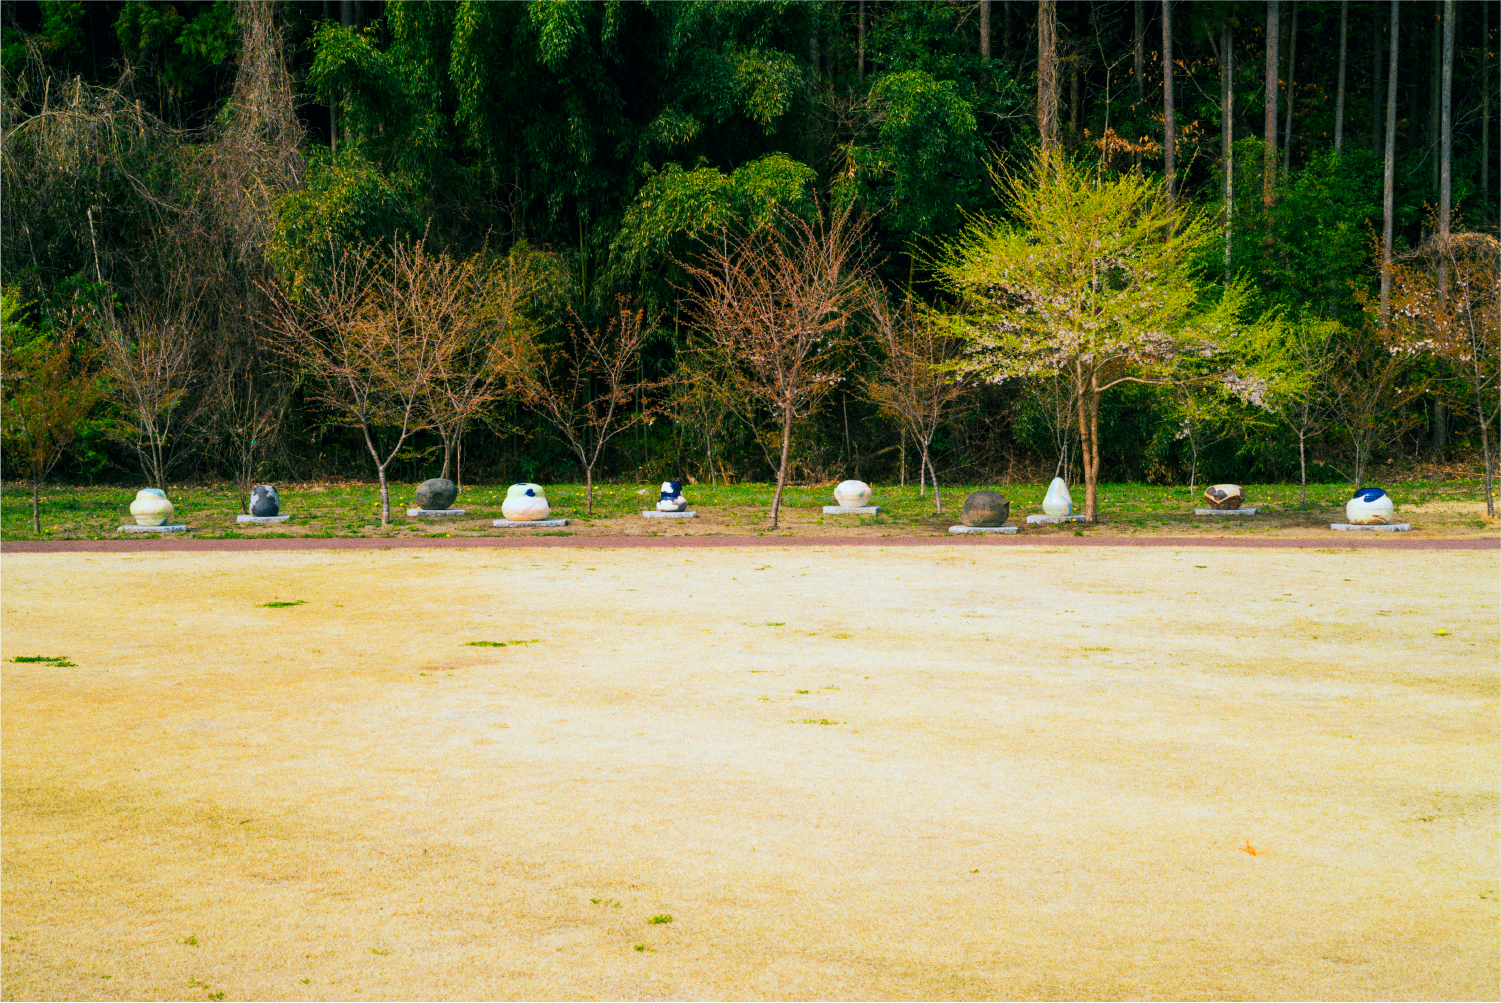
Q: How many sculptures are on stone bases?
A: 10